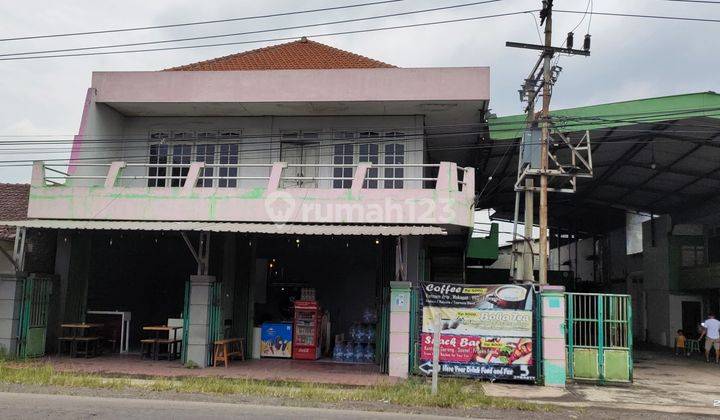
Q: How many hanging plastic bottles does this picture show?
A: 0